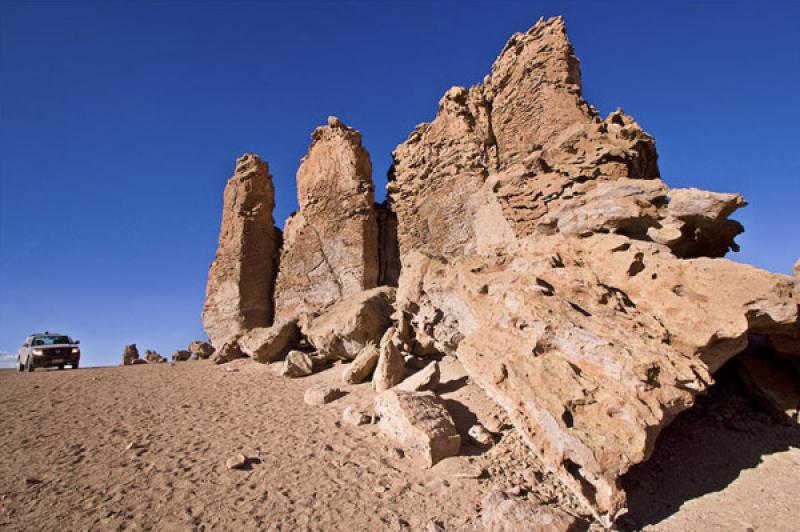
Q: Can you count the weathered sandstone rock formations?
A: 3